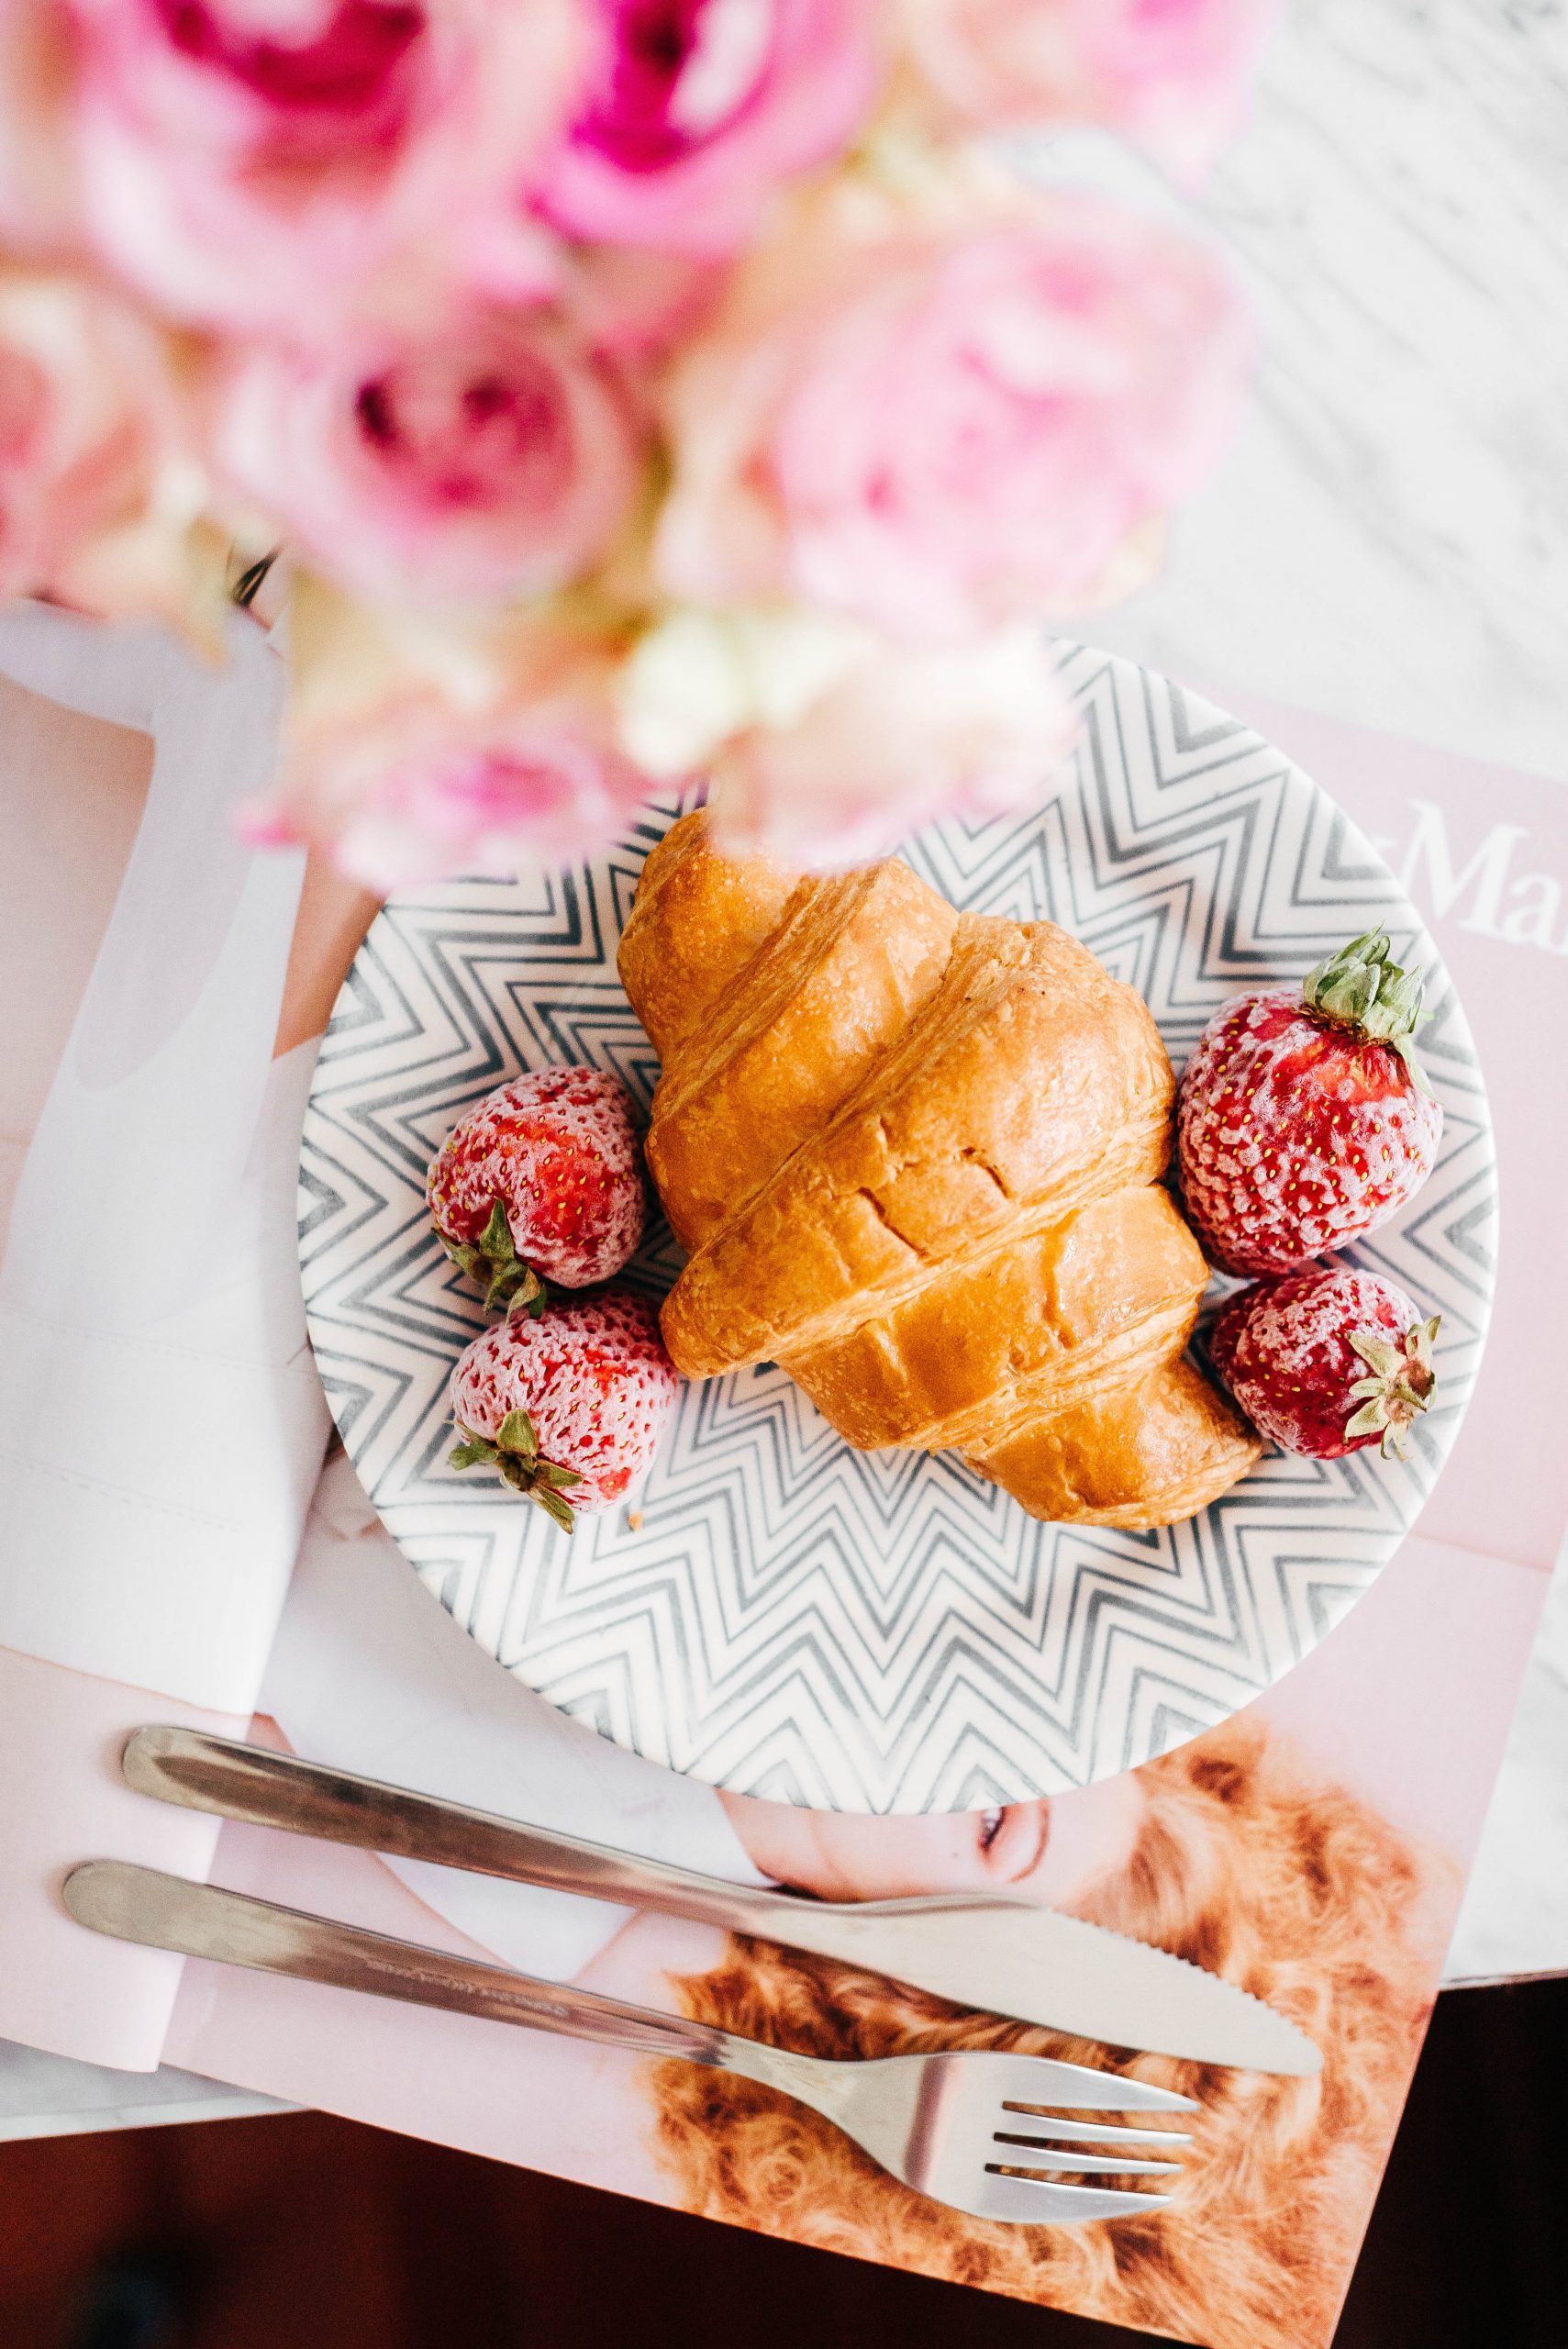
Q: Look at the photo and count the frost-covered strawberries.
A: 4